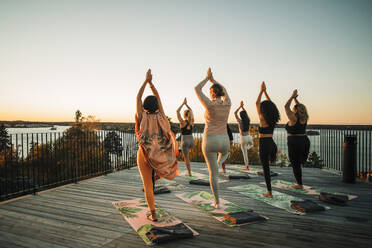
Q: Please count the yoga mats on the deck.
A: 8